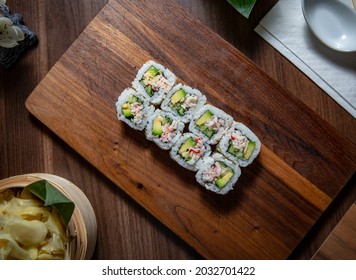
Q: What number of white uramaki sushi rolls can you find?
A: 8